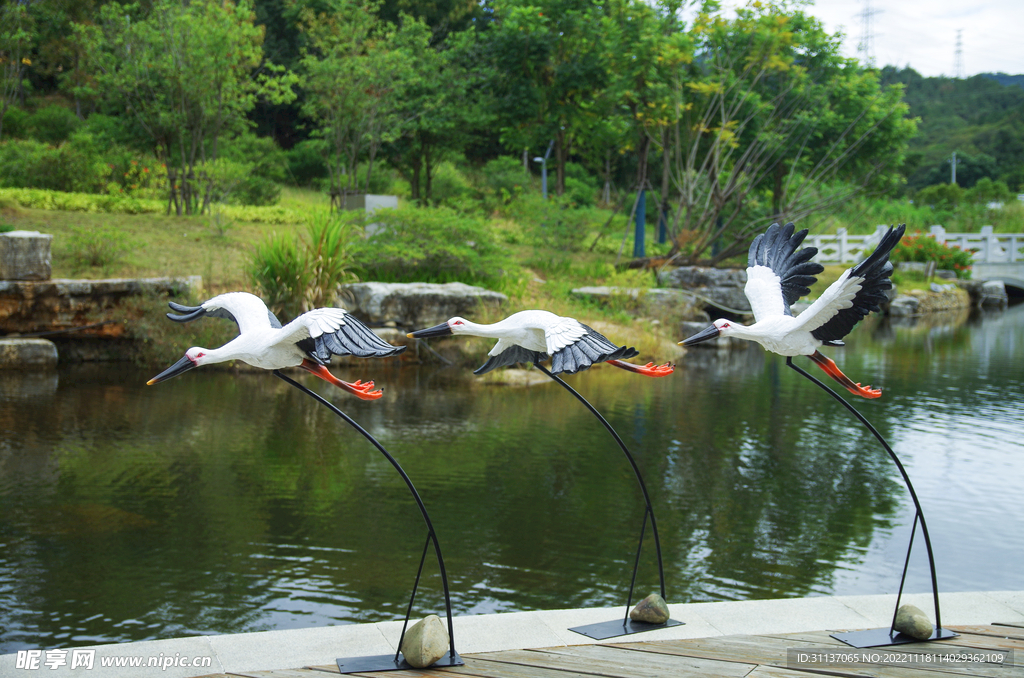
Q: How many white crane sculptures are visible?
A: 3